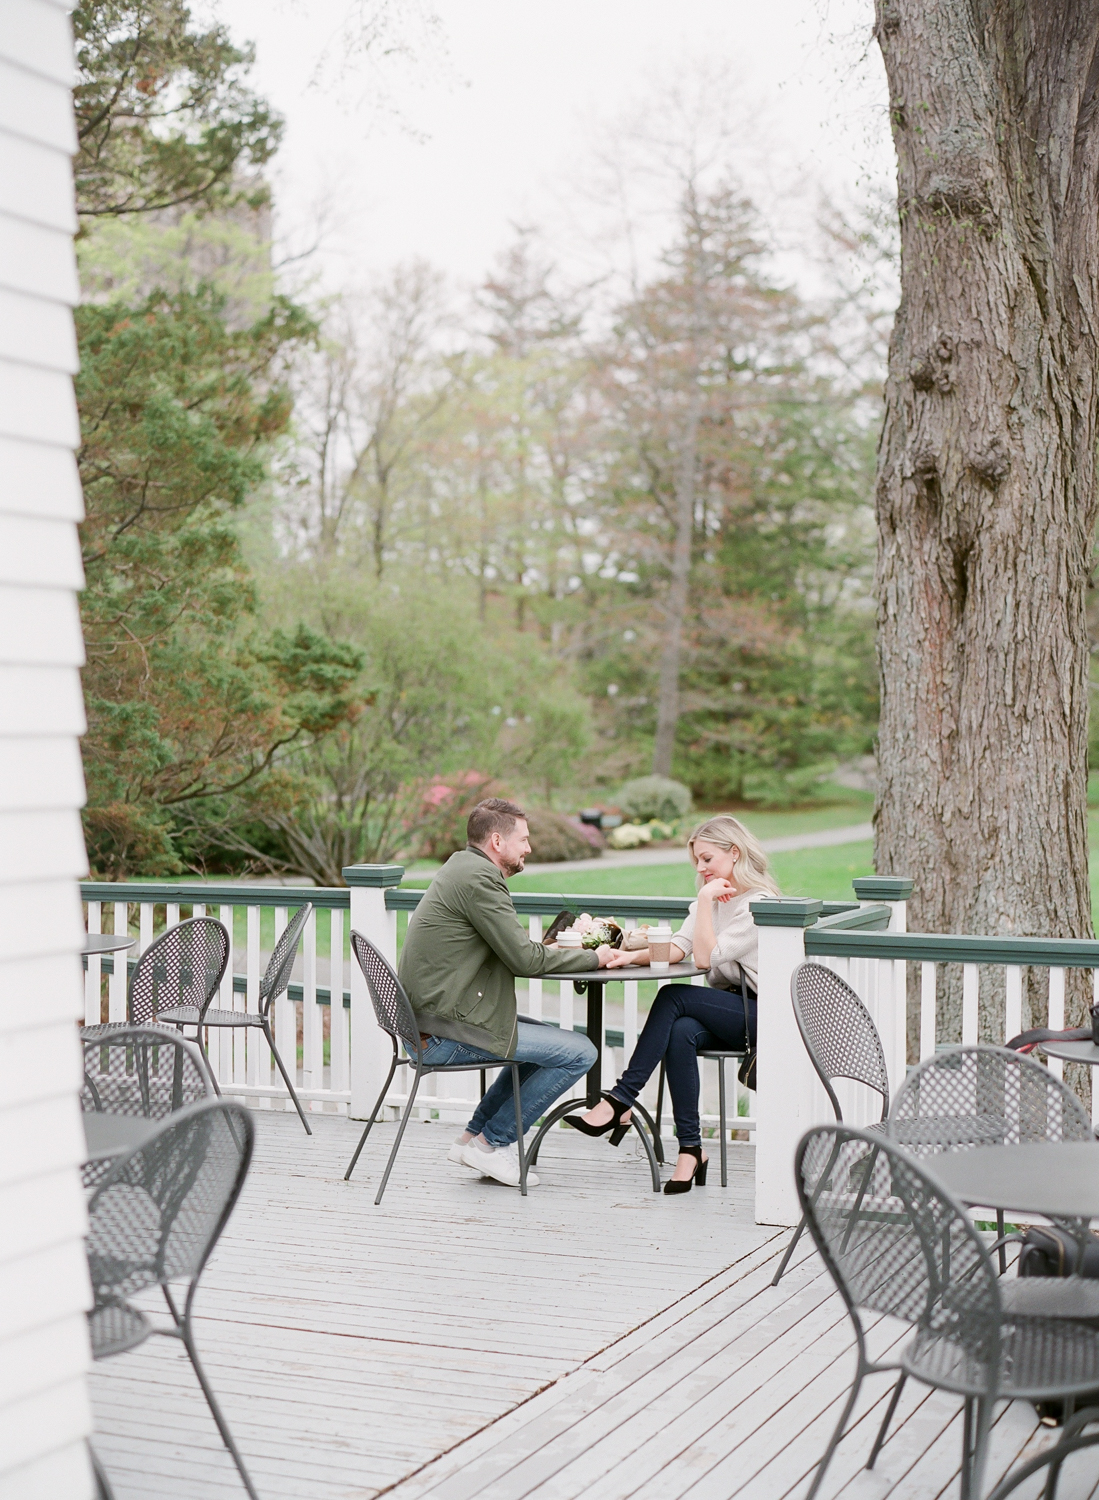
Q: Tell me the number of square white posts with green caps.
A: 3